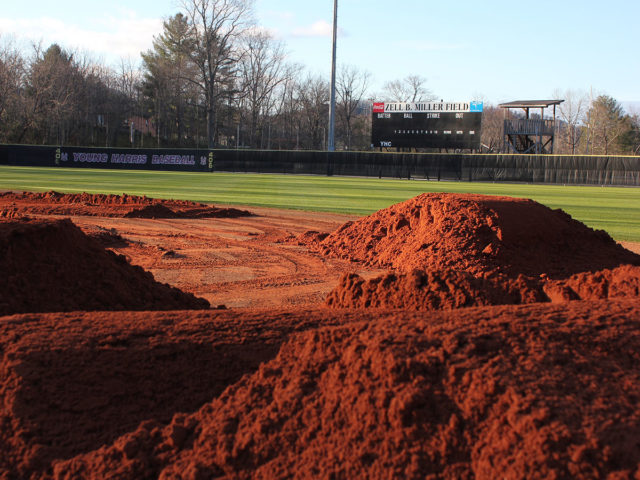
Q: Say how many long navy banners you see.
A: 1